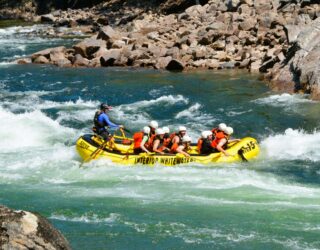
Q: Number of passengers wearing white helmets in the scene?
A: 9